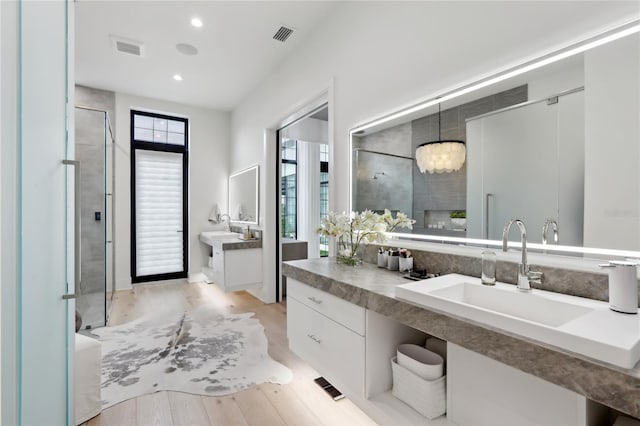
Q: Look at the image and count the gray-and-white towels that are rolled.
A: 0